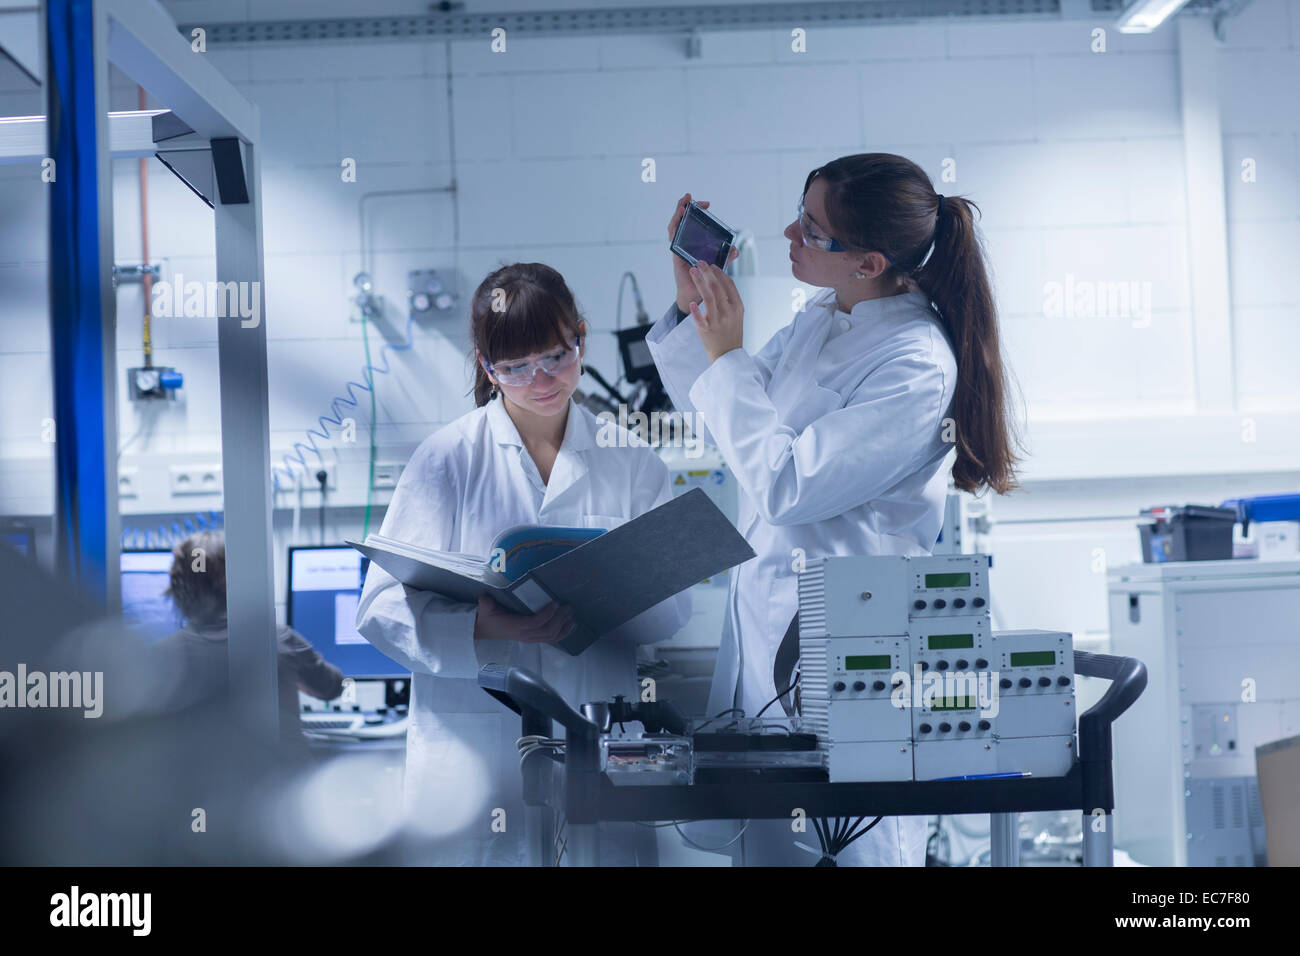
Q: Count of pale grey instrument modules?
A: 11